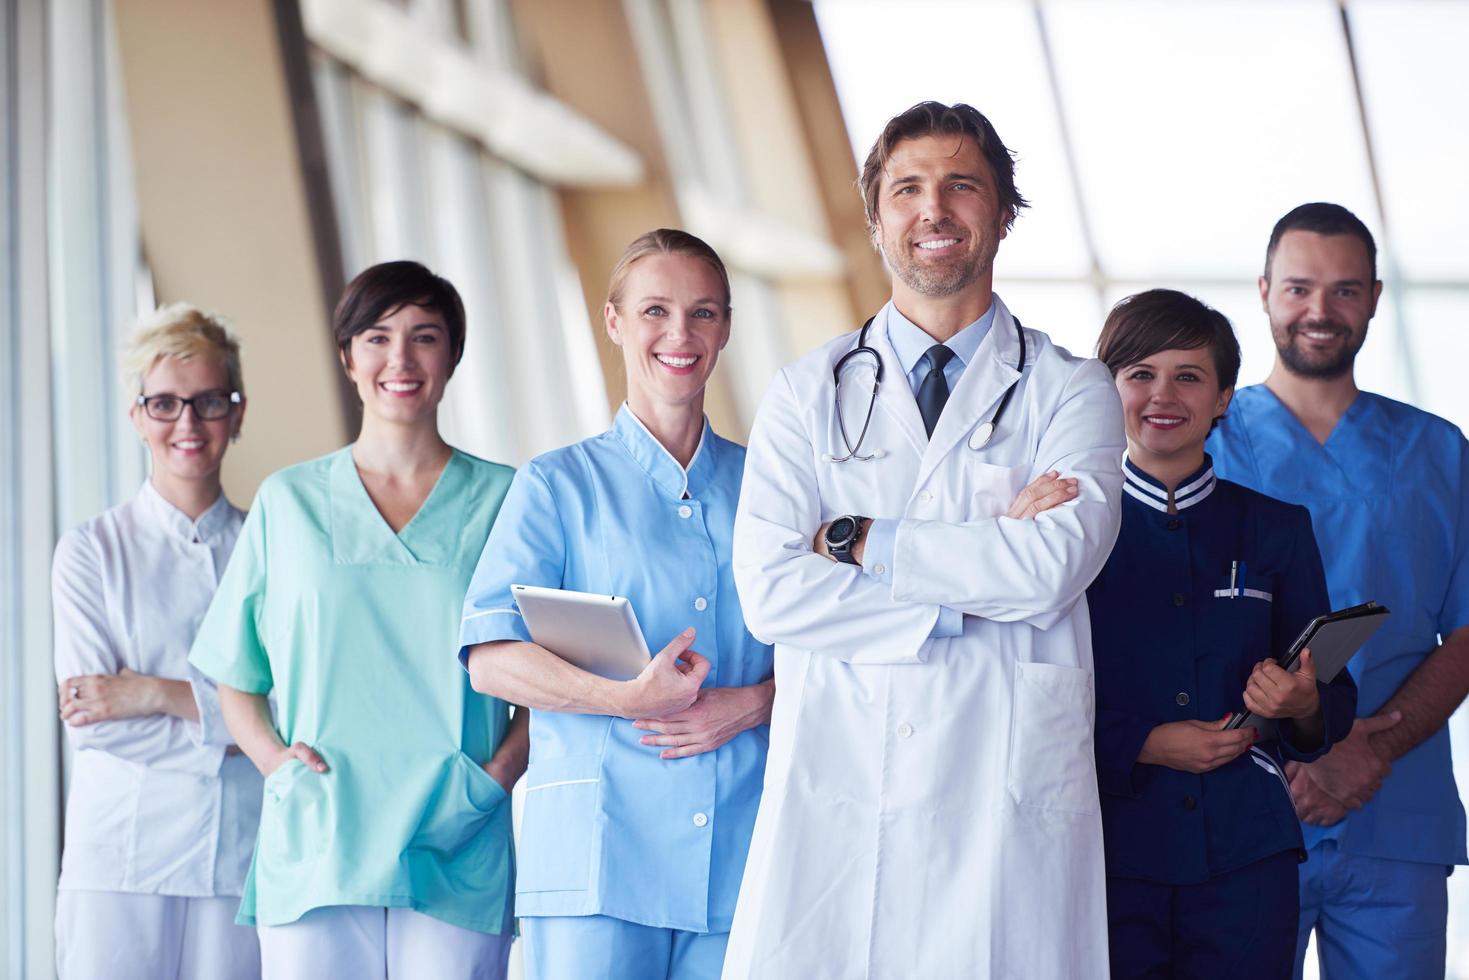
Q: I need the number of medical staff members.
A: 6